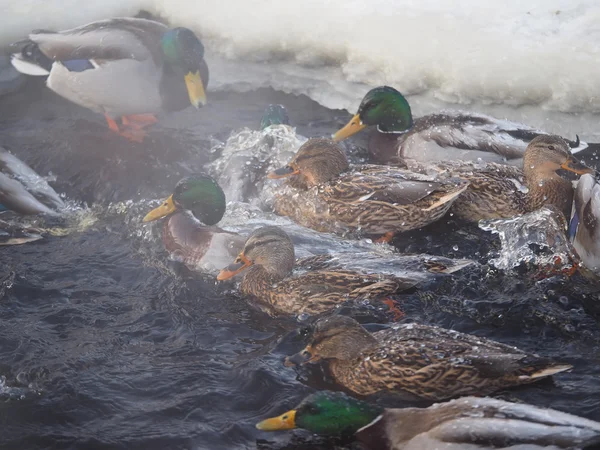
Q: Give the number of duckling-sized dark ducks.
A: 0